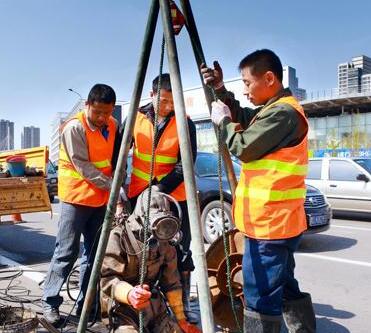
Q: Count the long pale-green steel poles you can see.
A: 3